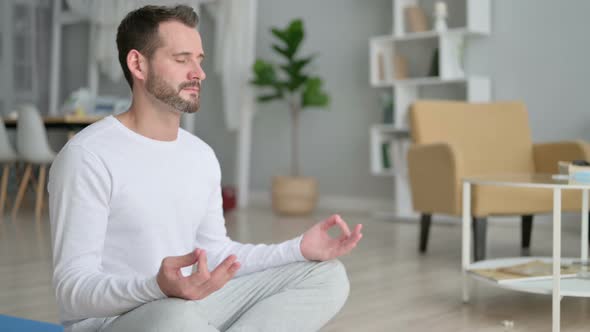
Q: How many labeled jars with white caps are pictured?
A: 0